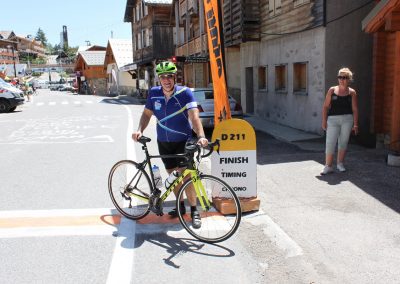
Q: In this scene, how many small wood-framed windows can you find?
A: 3